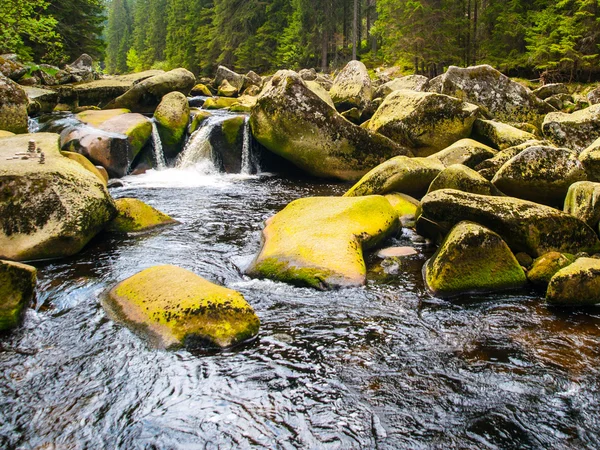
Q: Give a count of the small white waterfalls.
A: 3